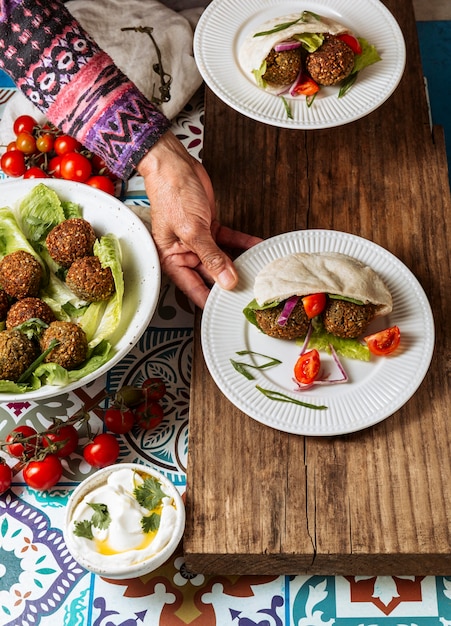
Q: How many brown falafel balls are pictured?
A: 11